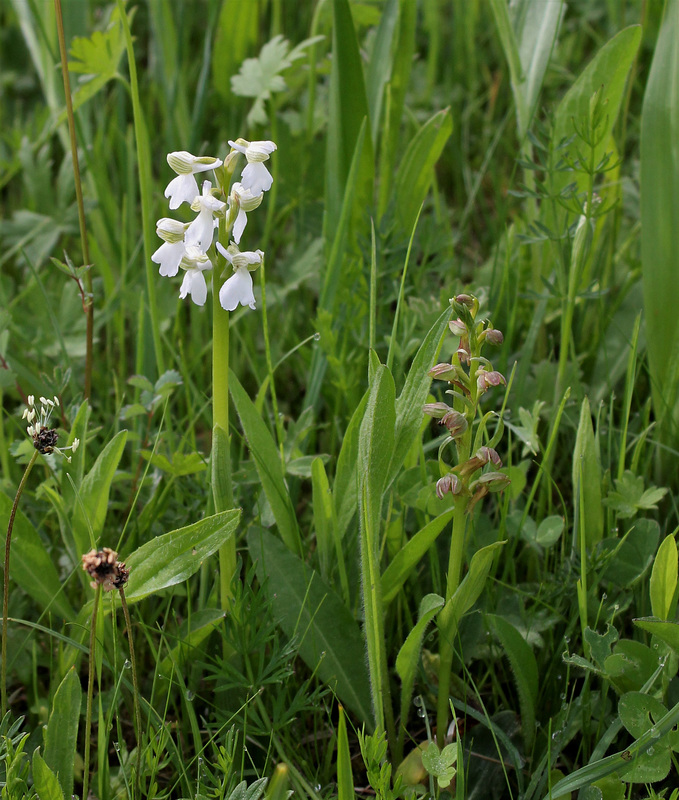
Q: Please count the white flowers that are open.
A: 7